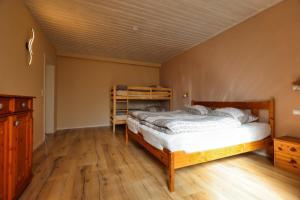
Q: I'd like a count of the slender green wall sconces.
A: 0